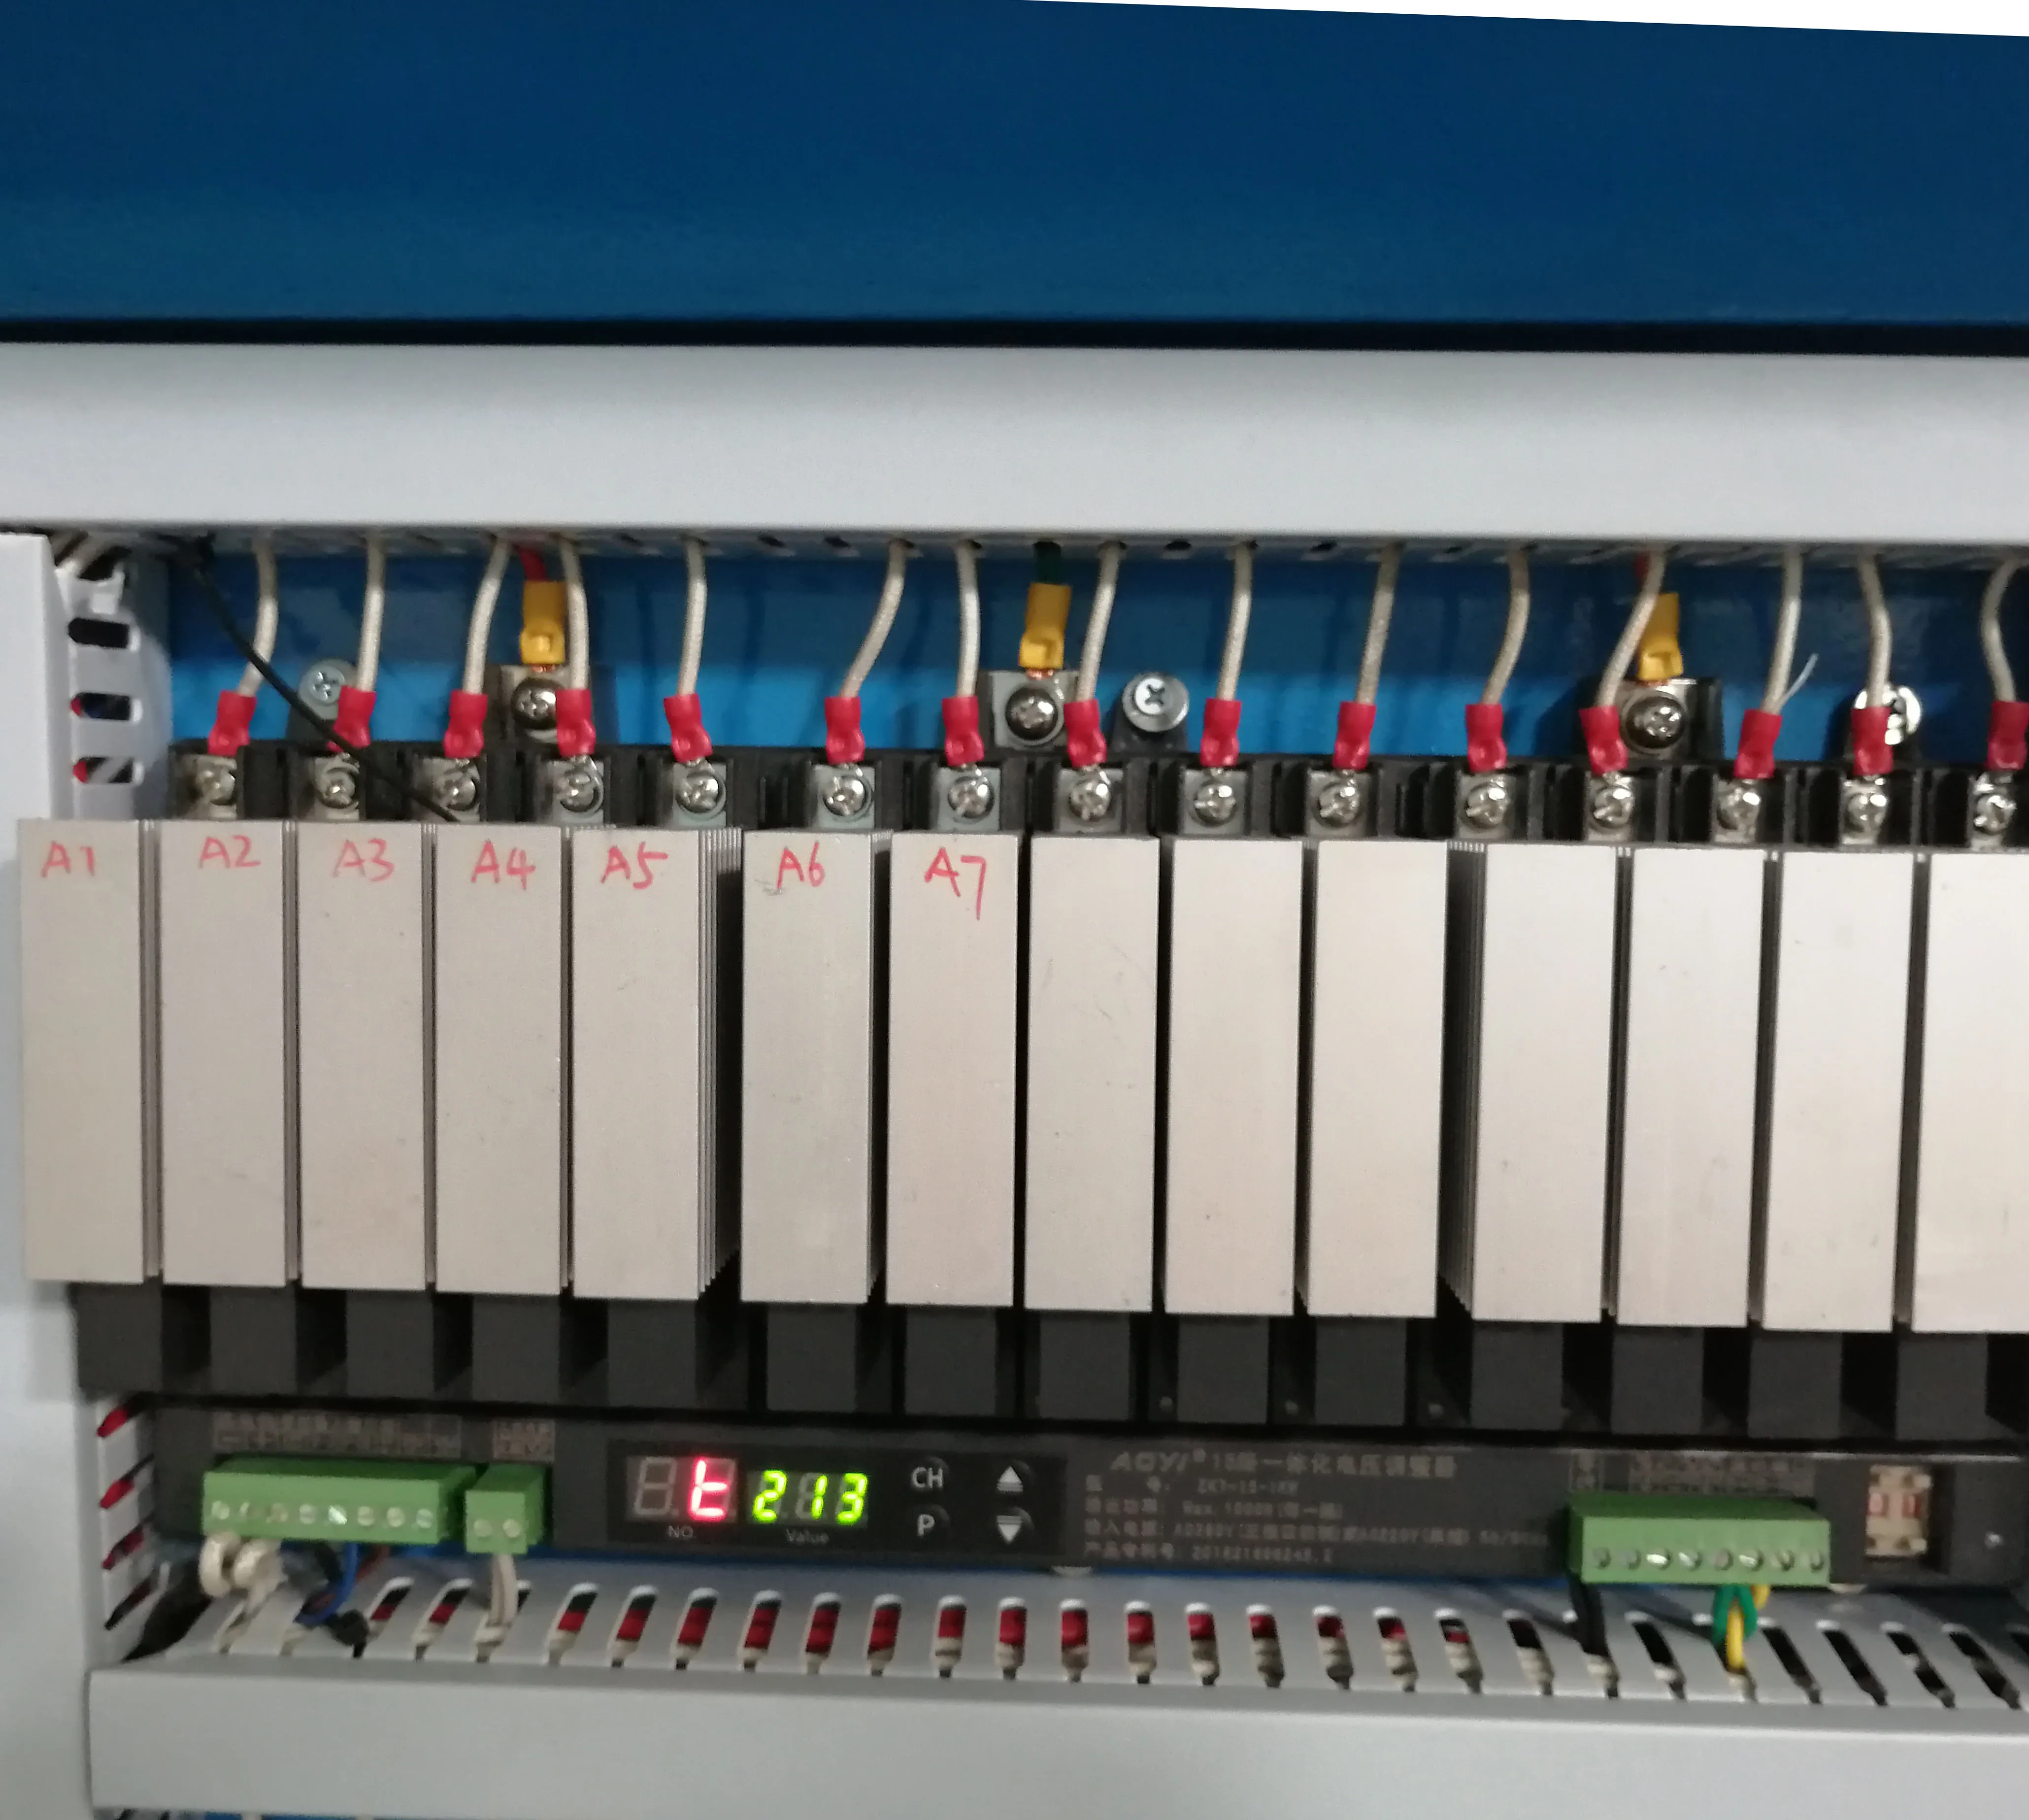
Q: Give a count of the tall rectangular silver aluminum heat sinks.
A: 14